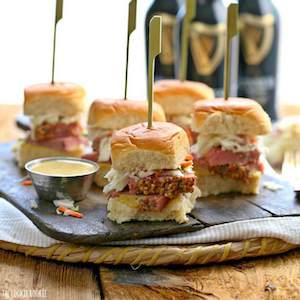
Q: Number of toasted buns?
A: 5